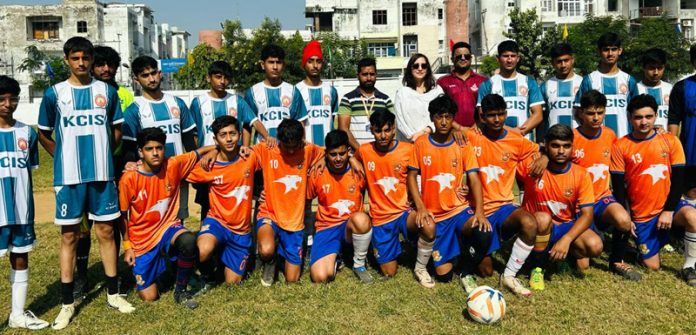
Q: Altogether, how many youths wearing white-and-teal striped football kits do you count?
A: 10